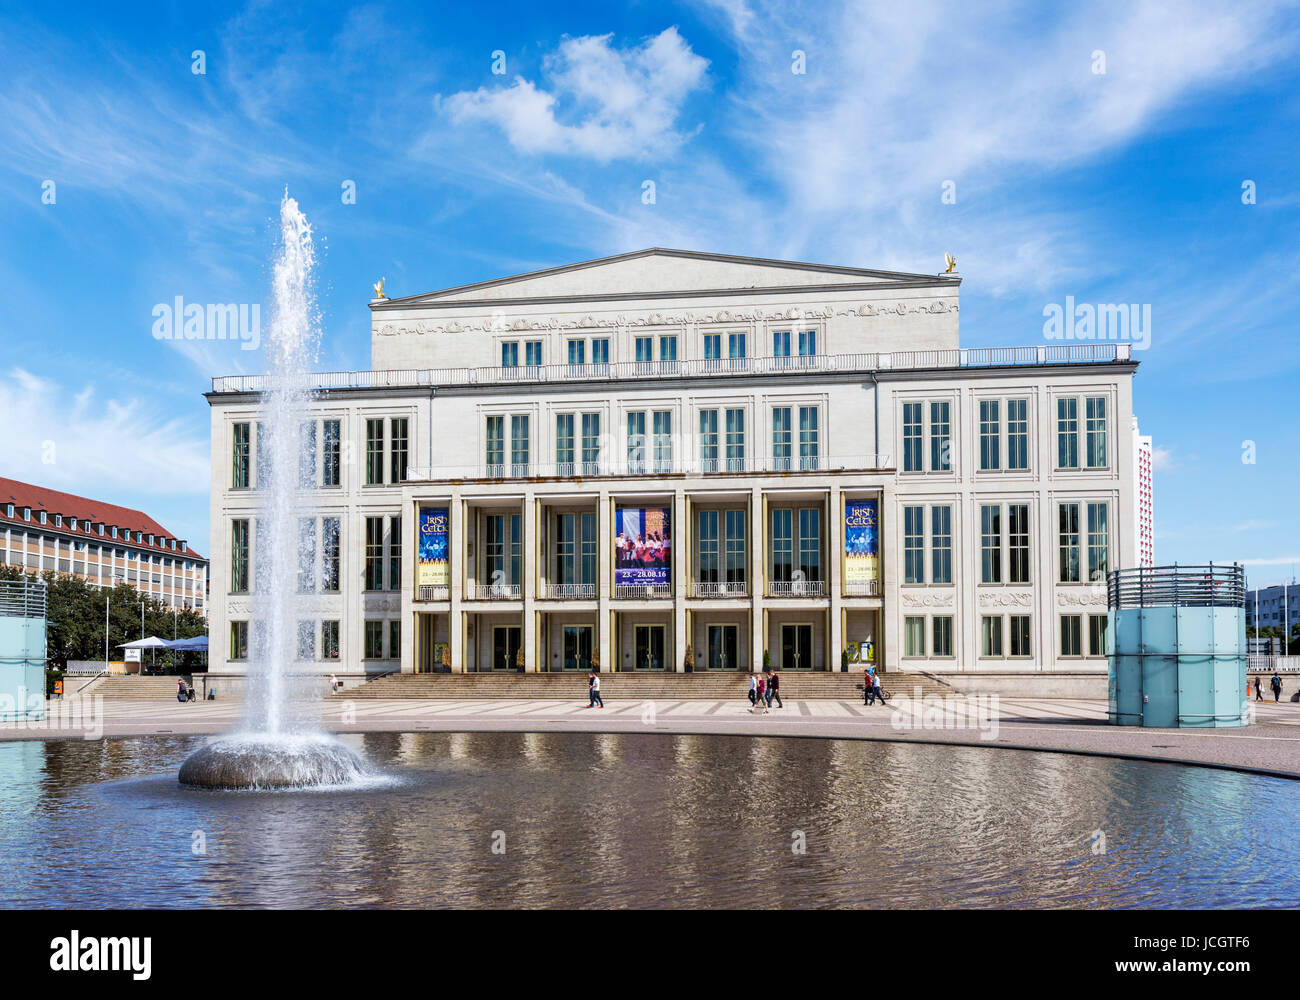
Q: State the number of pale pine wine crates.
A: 0